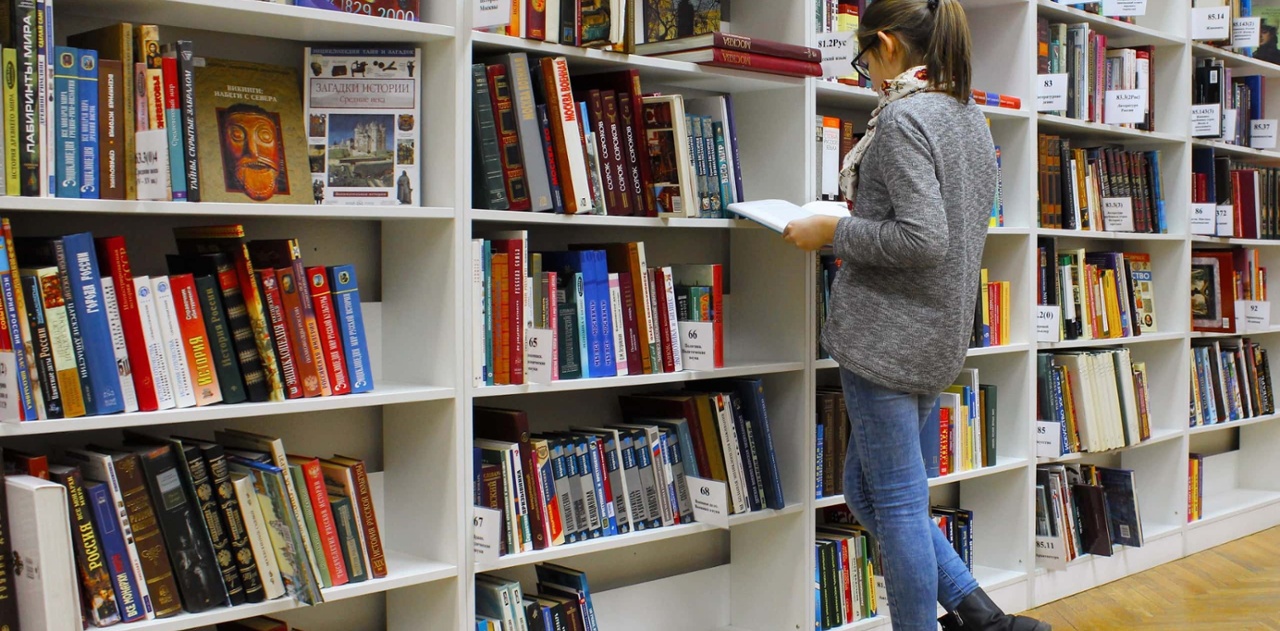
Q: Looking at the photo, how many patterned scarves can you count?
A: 1